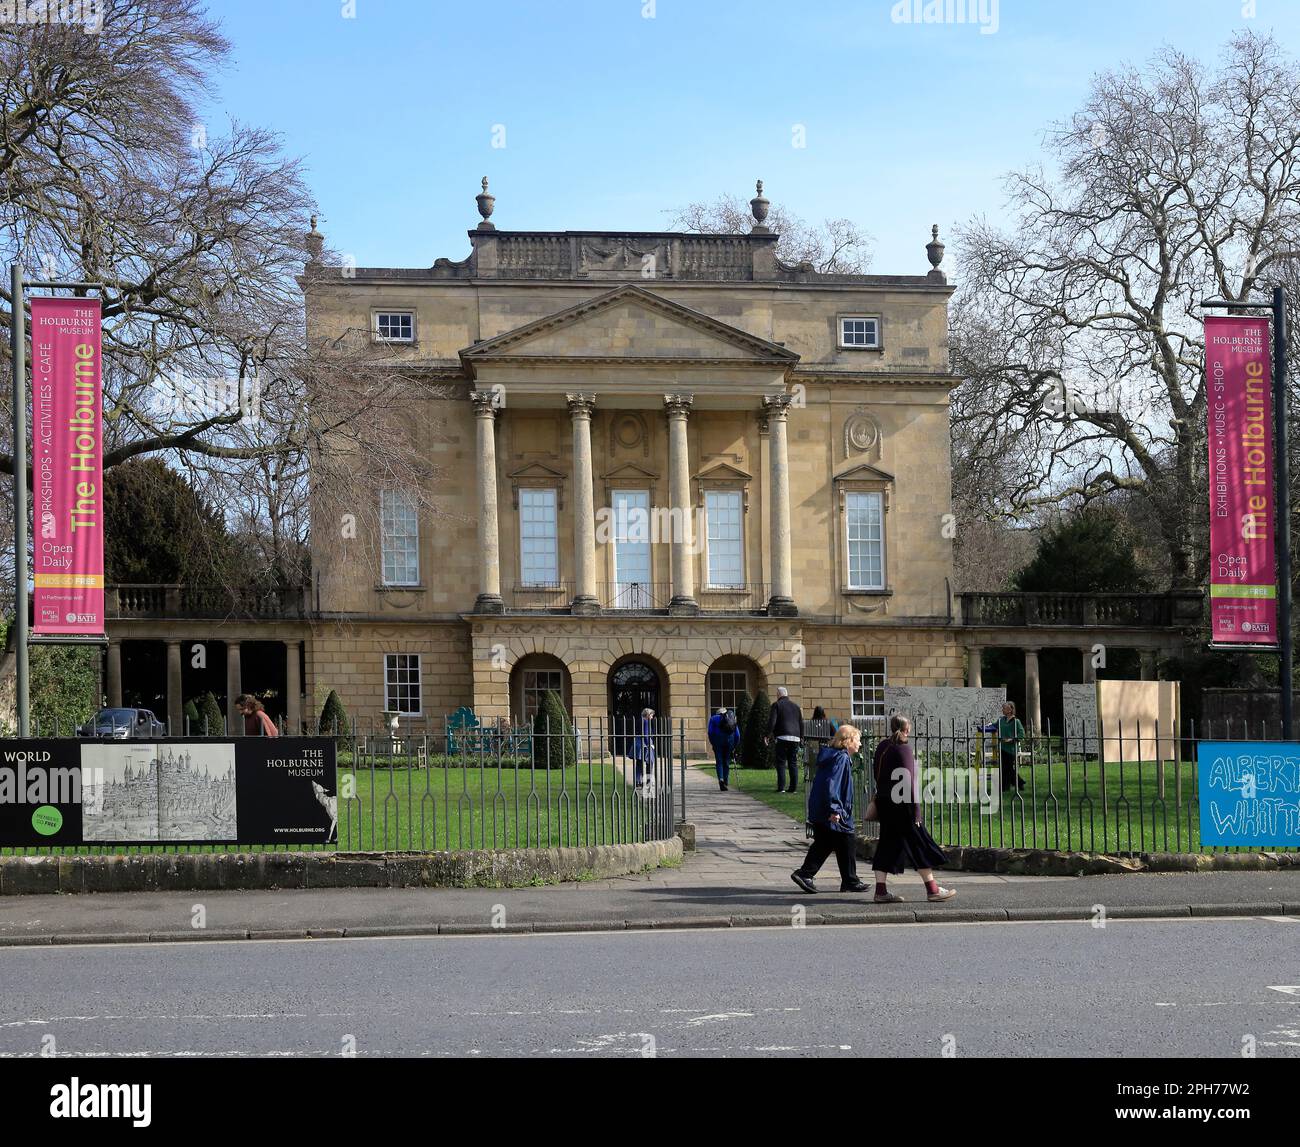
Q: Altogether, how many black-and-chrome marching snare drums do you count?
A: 0